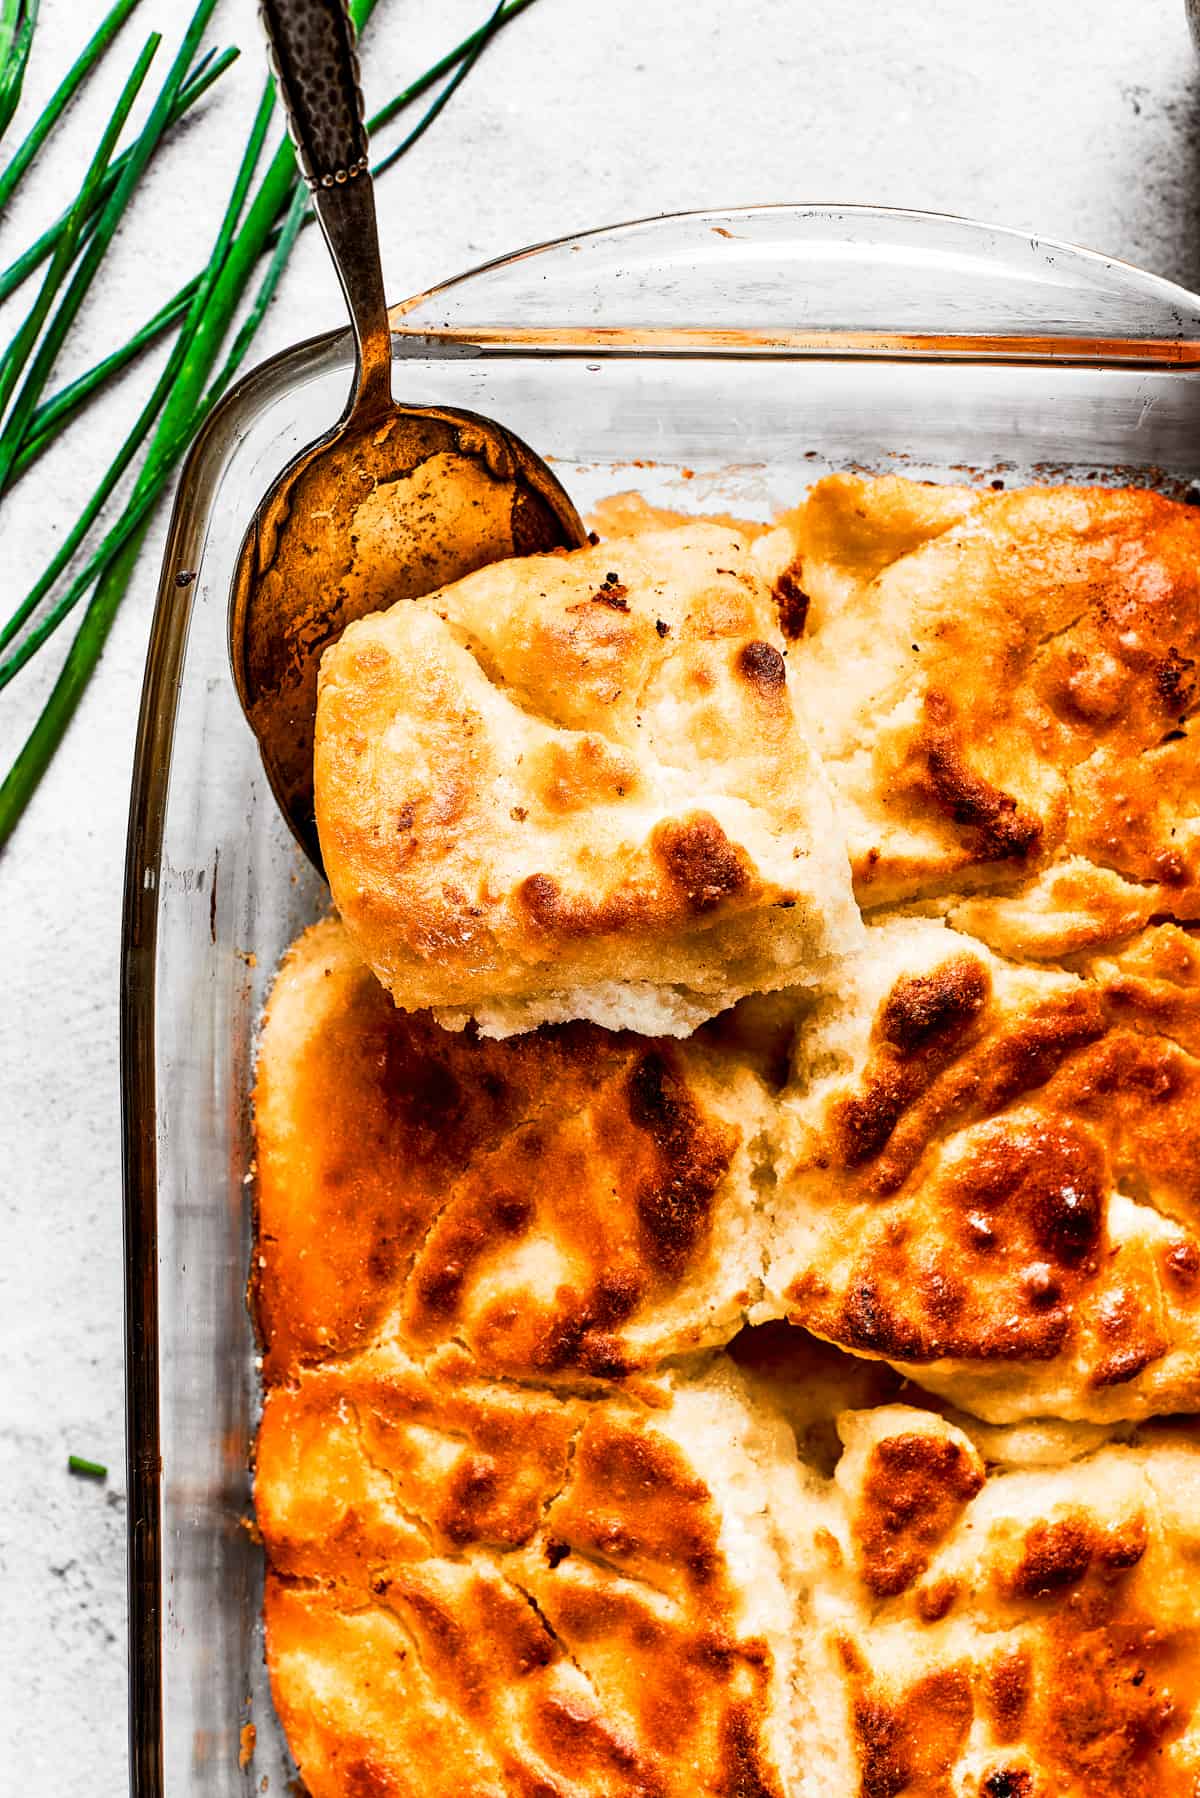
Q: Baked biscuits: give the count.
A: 6